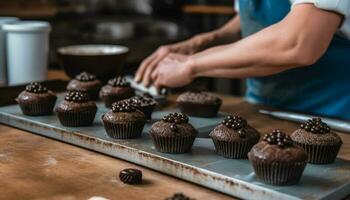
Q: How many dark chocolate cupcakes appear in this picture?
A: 11